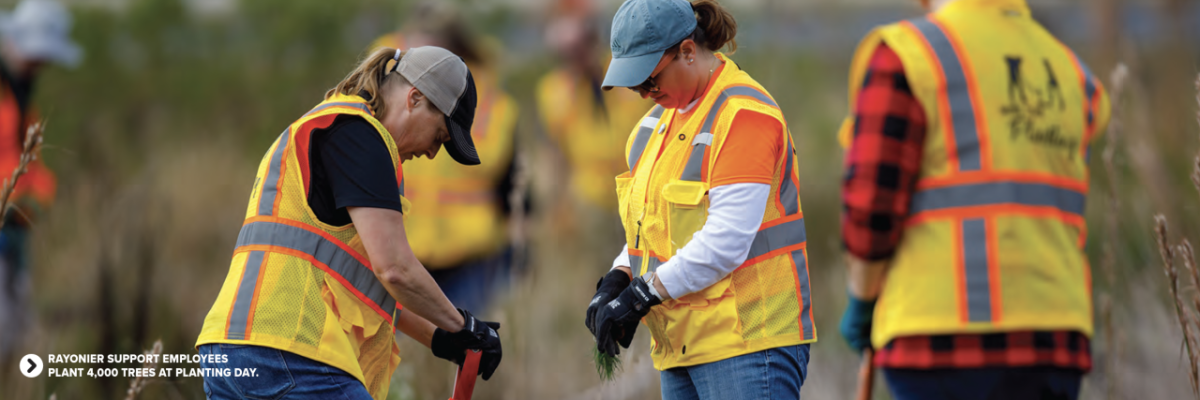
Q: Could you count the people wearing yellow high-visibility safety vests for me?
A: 5